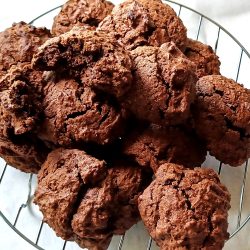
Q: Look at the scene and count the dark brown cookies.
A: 13